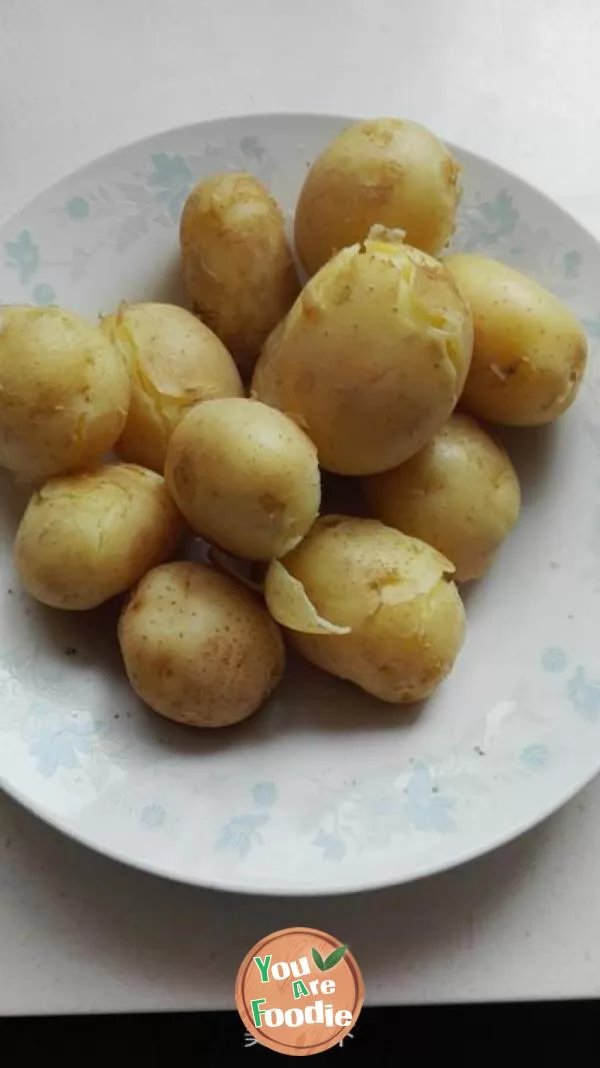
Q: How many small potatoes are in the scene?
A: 11